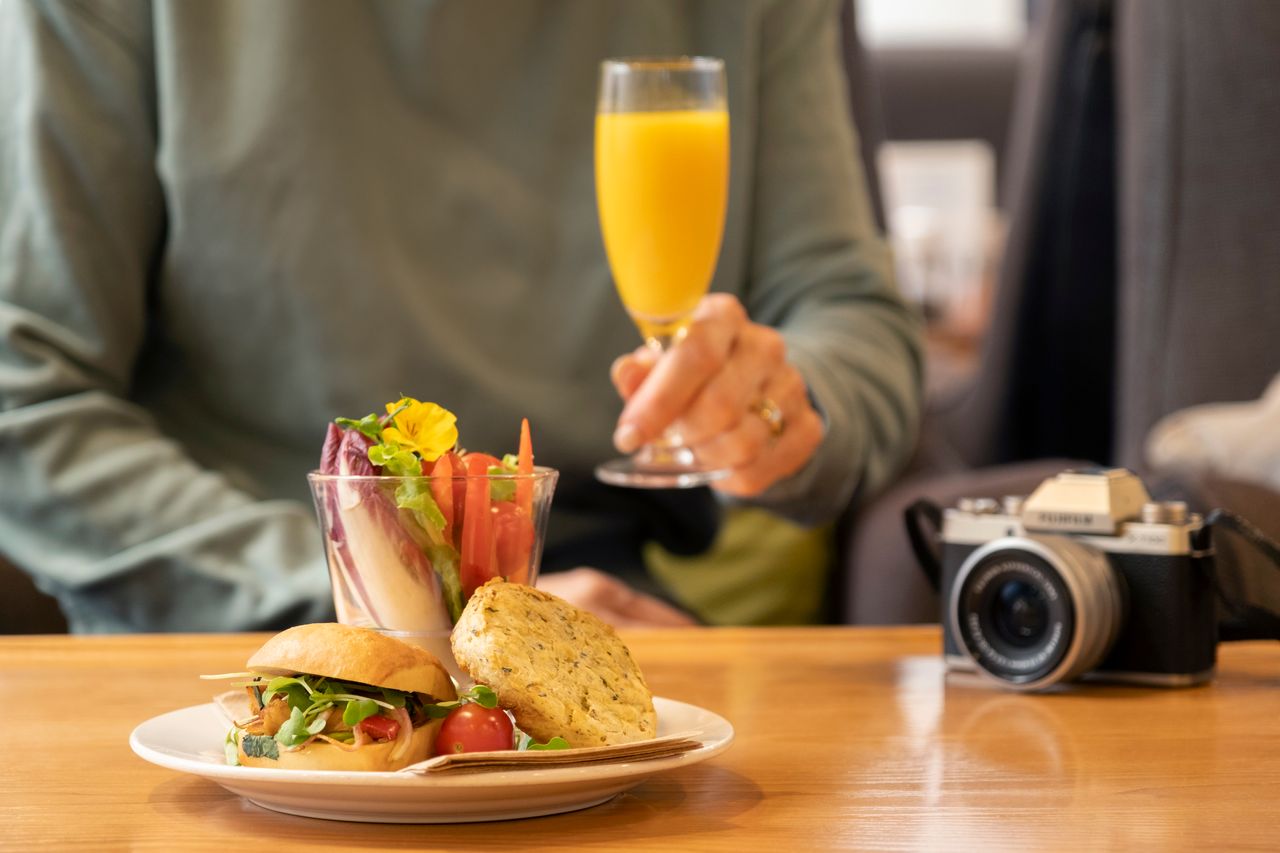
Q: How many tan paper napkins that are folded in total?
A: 1